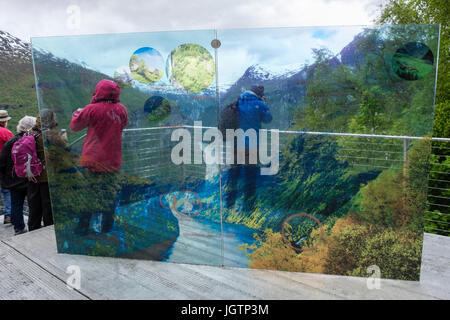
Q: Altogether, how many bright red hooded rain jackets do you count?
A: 1